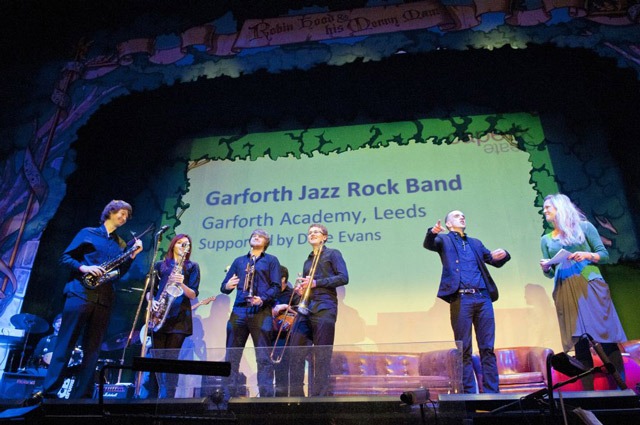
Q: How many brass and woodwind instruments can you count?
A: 4